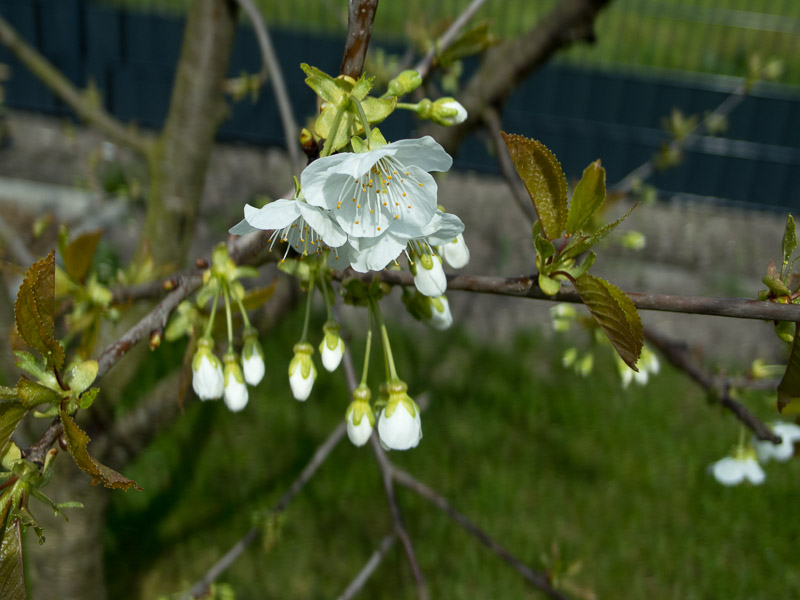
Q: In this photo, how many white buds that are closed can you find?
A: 11